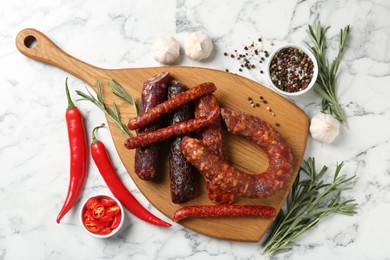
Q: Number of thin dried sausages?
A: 3